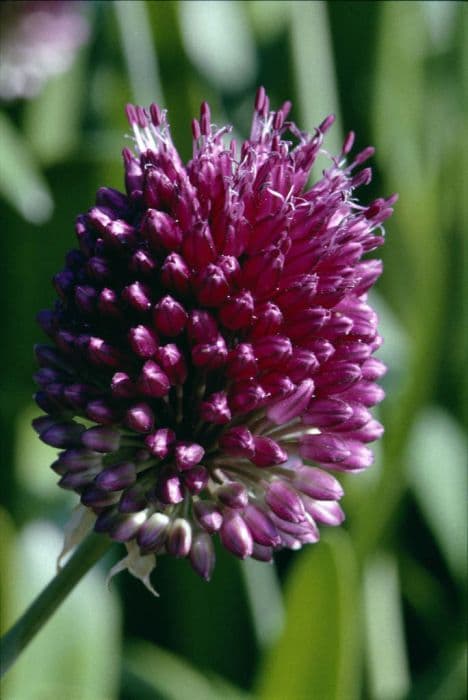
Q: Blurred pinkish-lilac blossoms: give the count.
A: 1